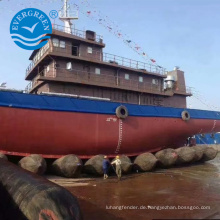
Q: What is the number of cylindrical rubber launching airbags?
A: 11